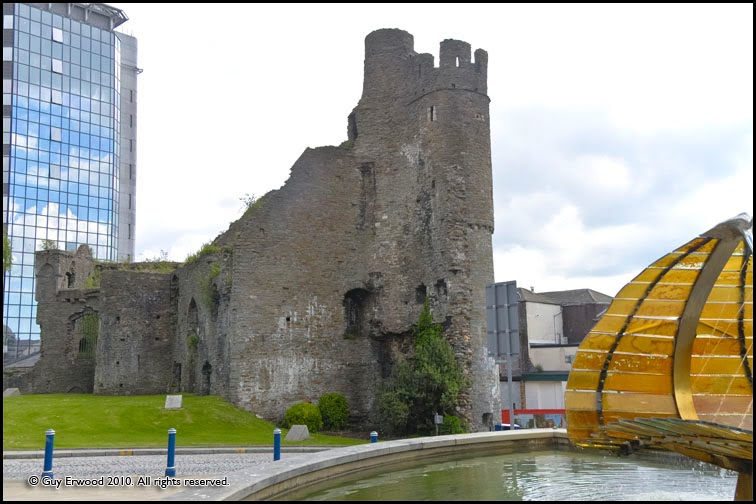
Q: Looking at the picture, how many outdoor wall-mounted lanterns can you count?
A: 0